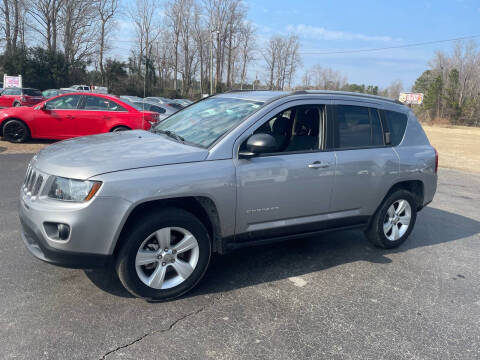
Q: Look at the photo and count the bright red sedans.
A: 1